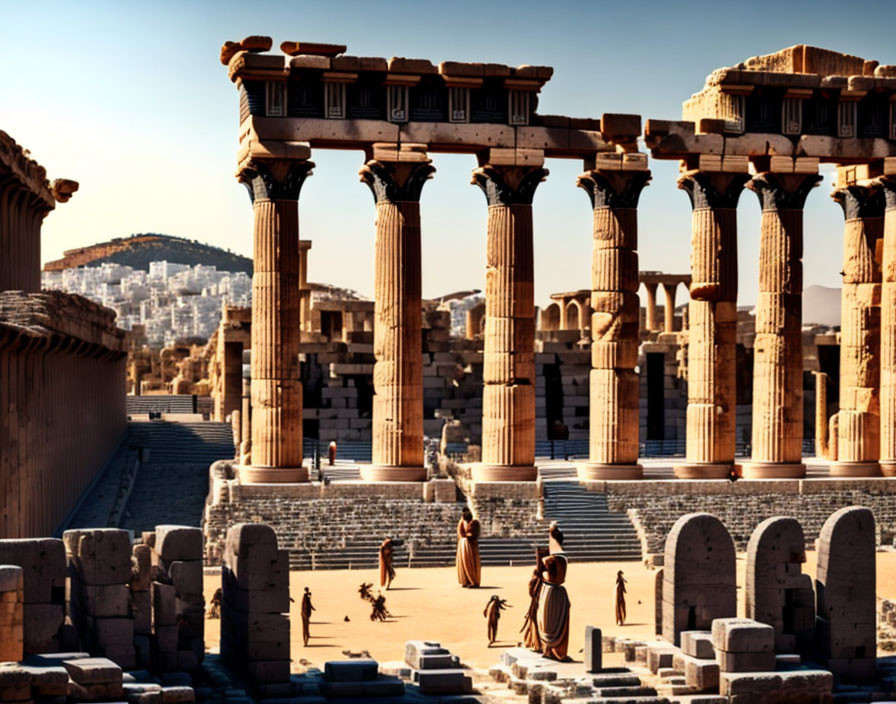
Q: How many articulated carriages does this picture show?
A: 0